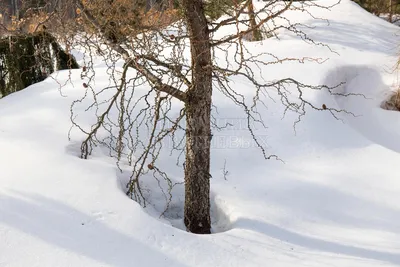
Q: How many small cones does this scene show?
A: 5